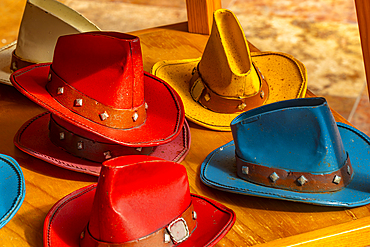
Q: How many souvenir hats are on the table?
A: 7